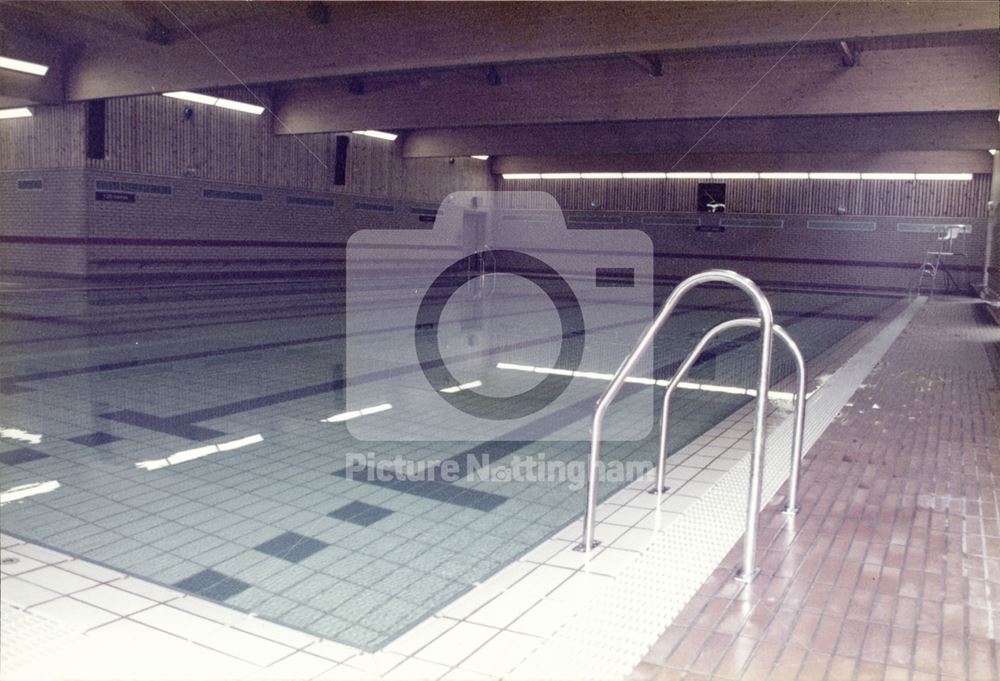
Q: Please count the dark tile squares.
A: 5